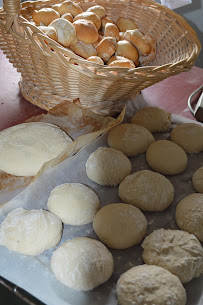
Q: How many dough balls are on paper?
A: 14